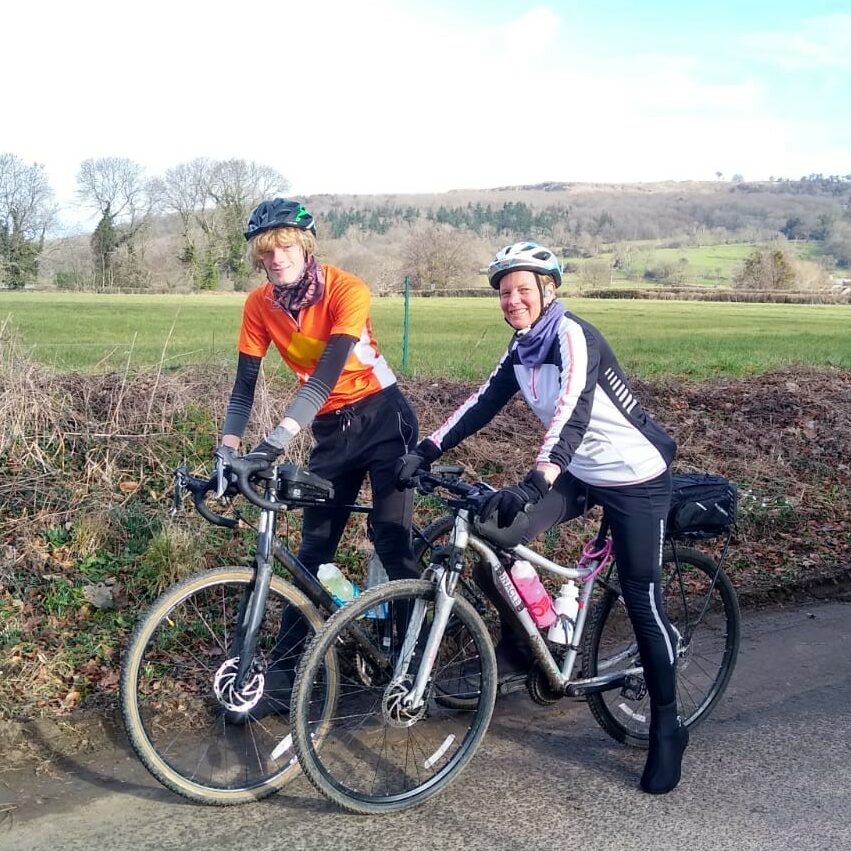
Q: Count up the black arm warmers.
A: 2